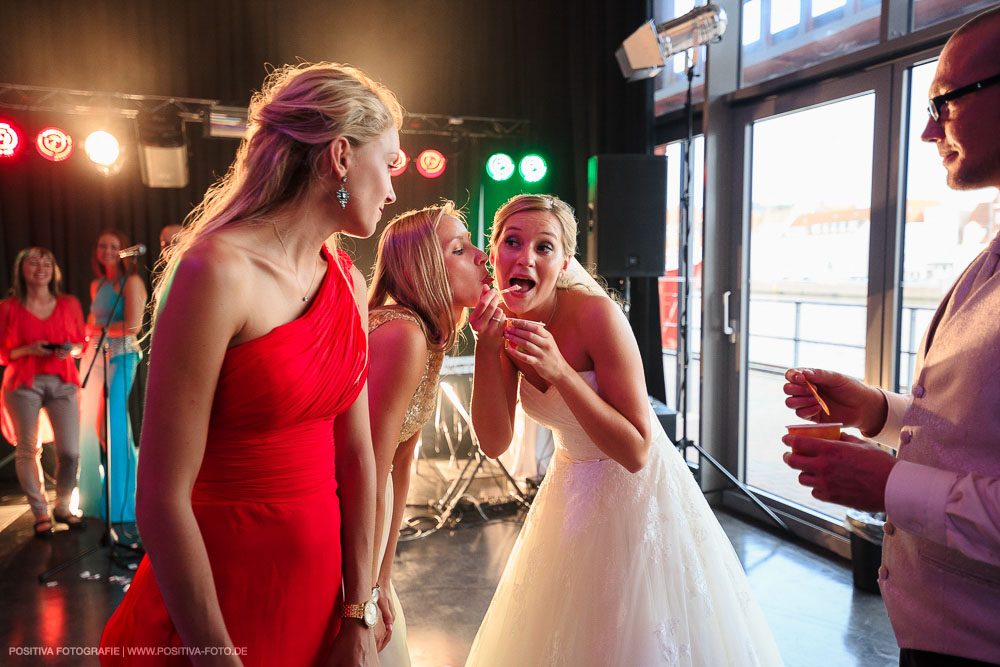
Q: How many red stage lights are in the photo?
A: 4